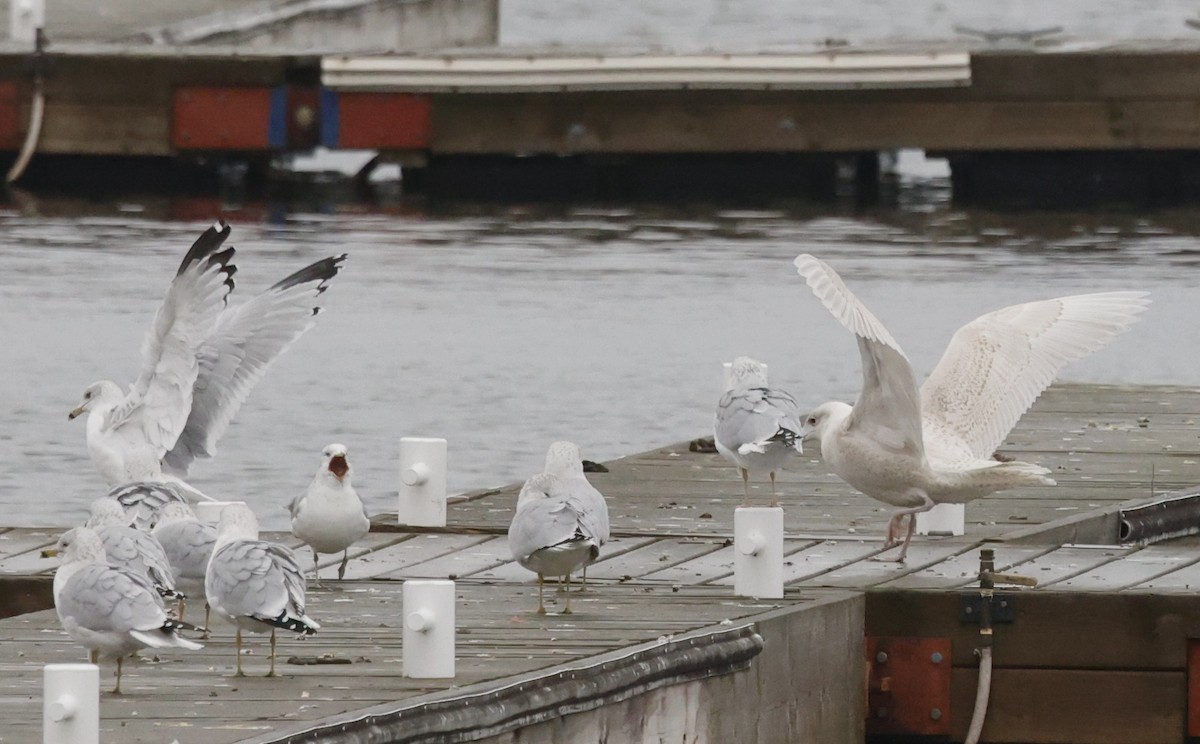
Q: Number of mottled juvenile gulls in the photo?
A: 1